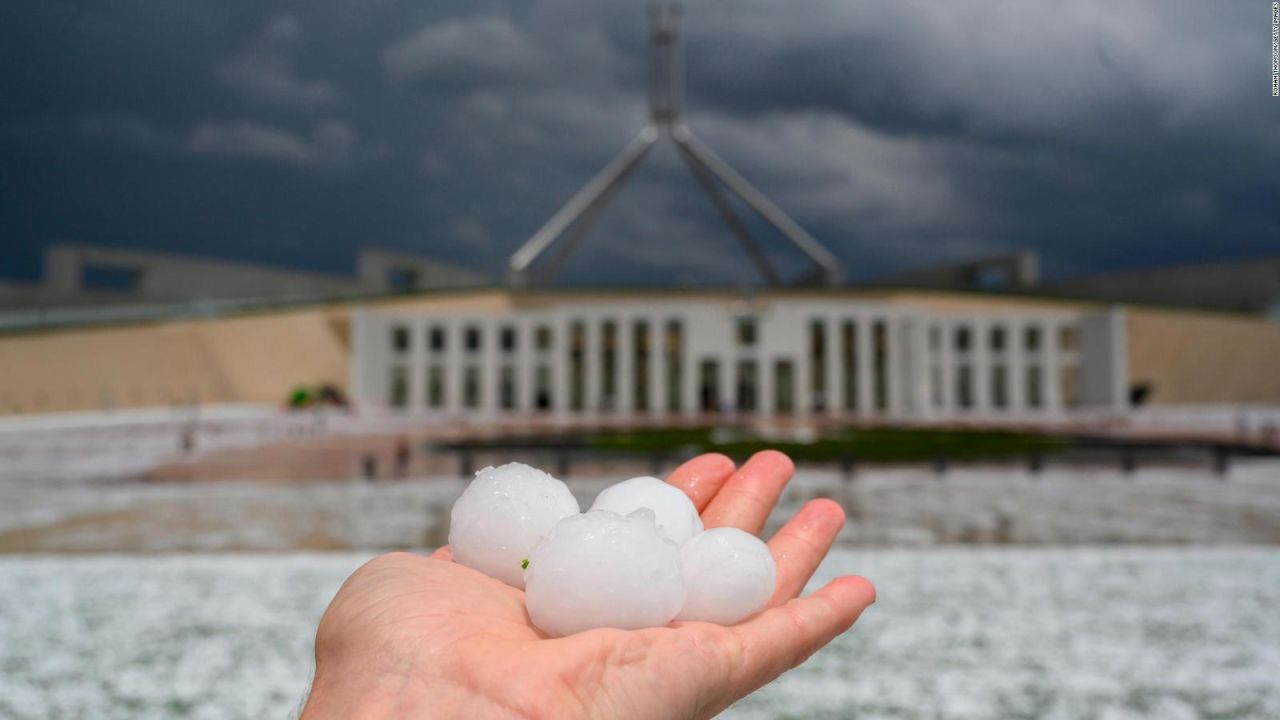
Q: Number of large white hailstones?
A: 4